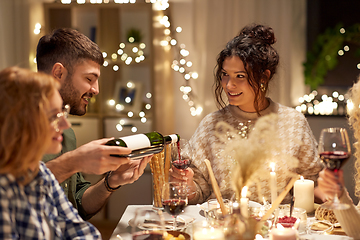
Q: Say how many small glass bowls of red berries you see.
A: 1